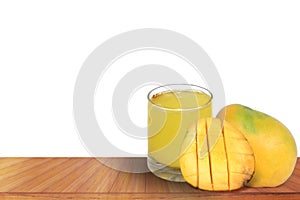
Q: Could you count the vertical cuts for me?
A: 3